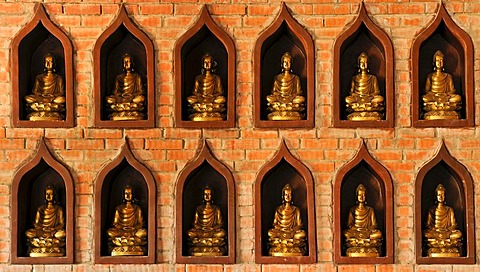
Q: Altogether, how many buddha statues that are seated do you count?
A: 12